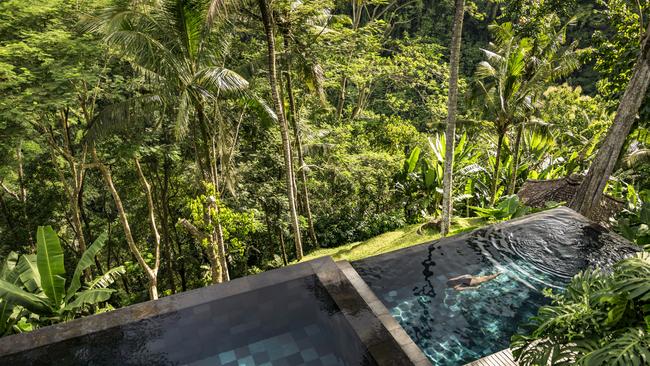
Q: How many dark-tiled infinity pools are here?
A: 2